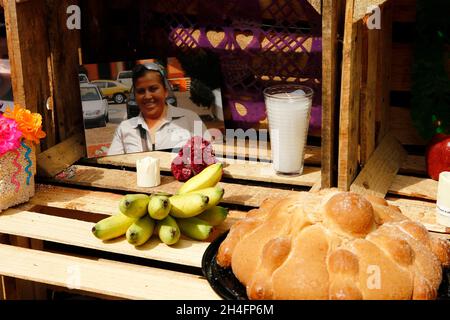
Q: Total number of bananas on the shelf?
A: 10